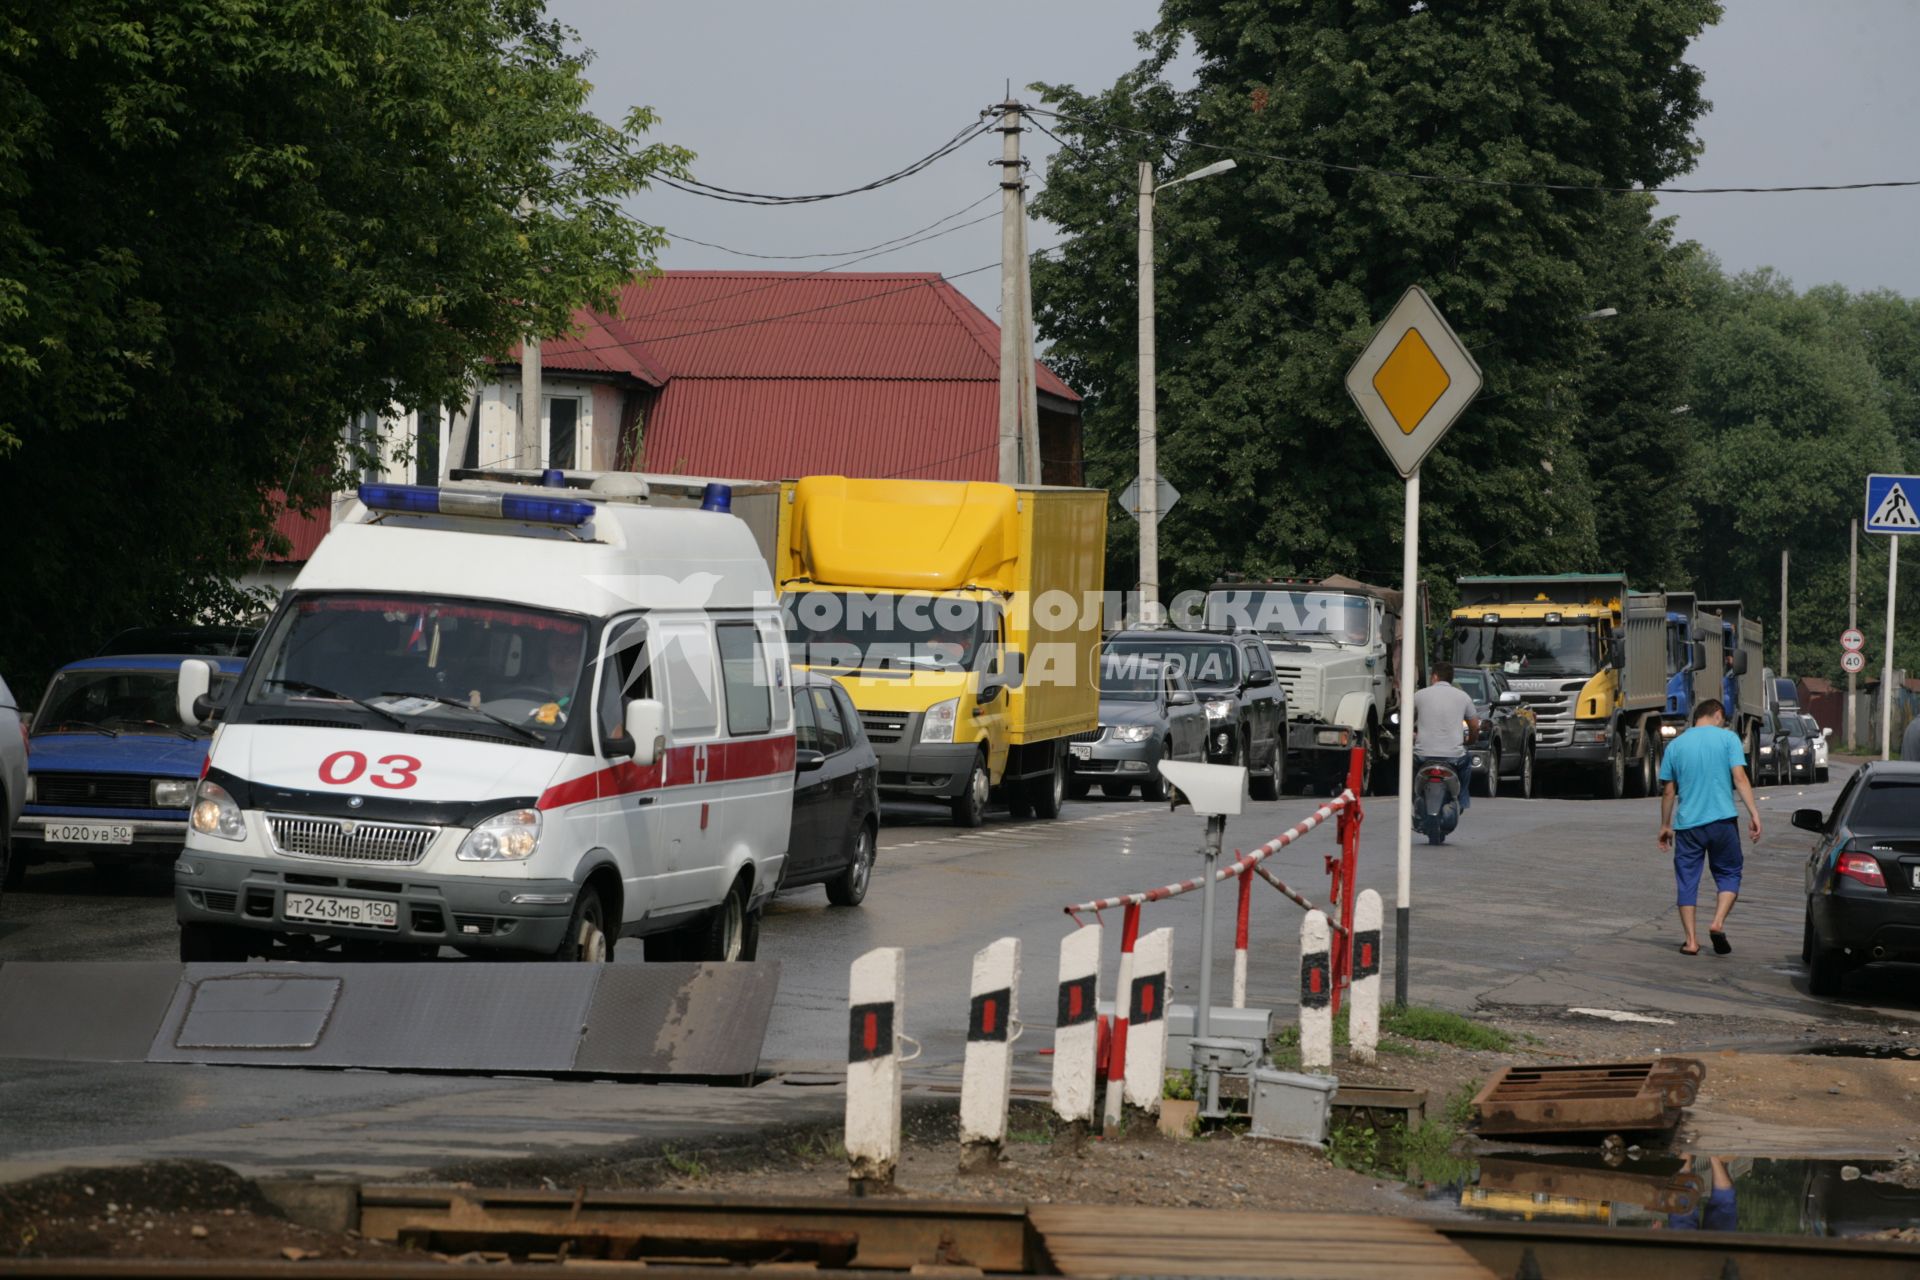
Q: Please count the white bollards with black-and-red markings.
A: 6